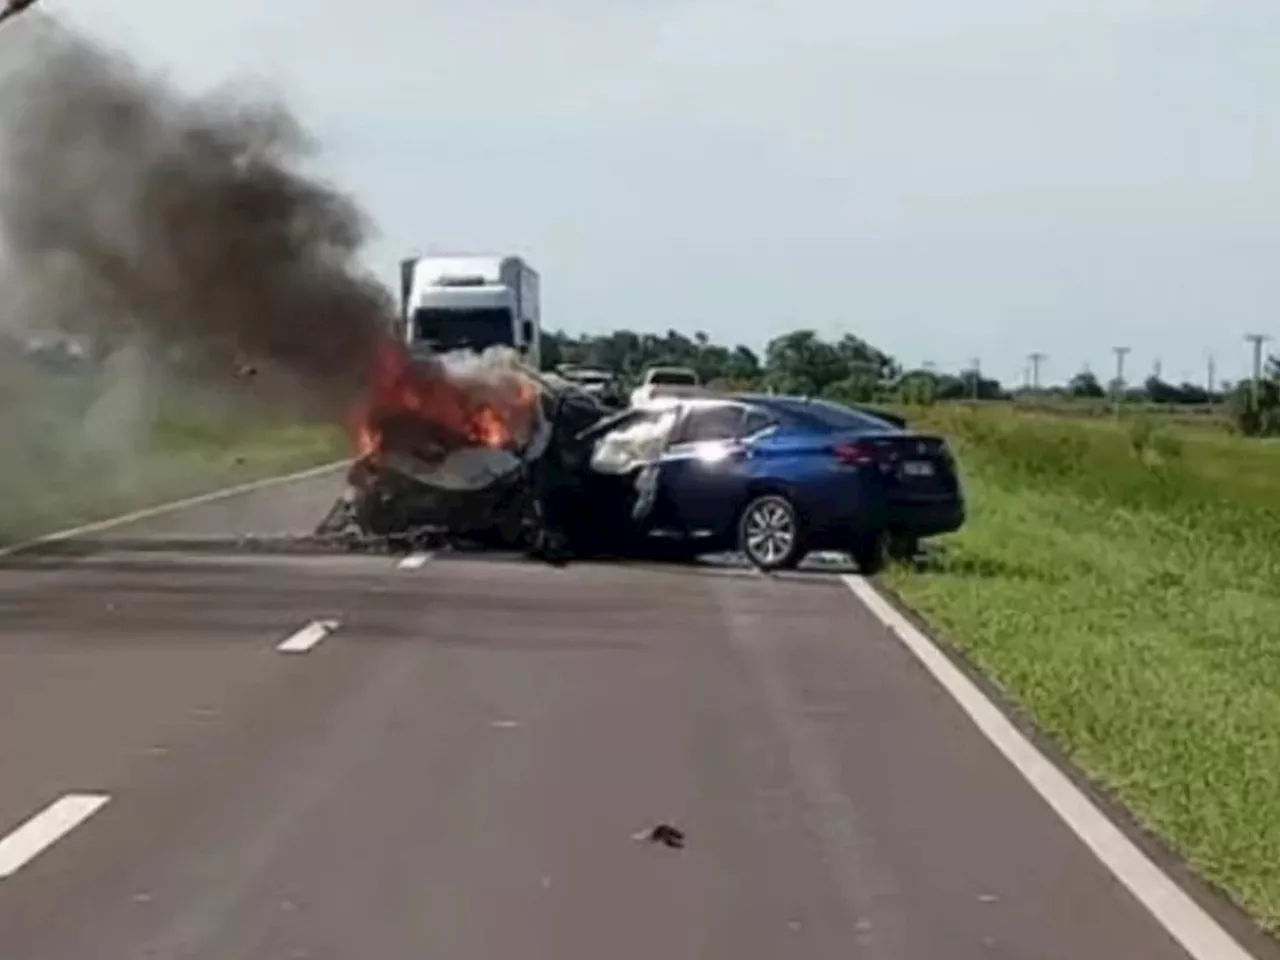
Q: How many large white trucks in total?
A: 1